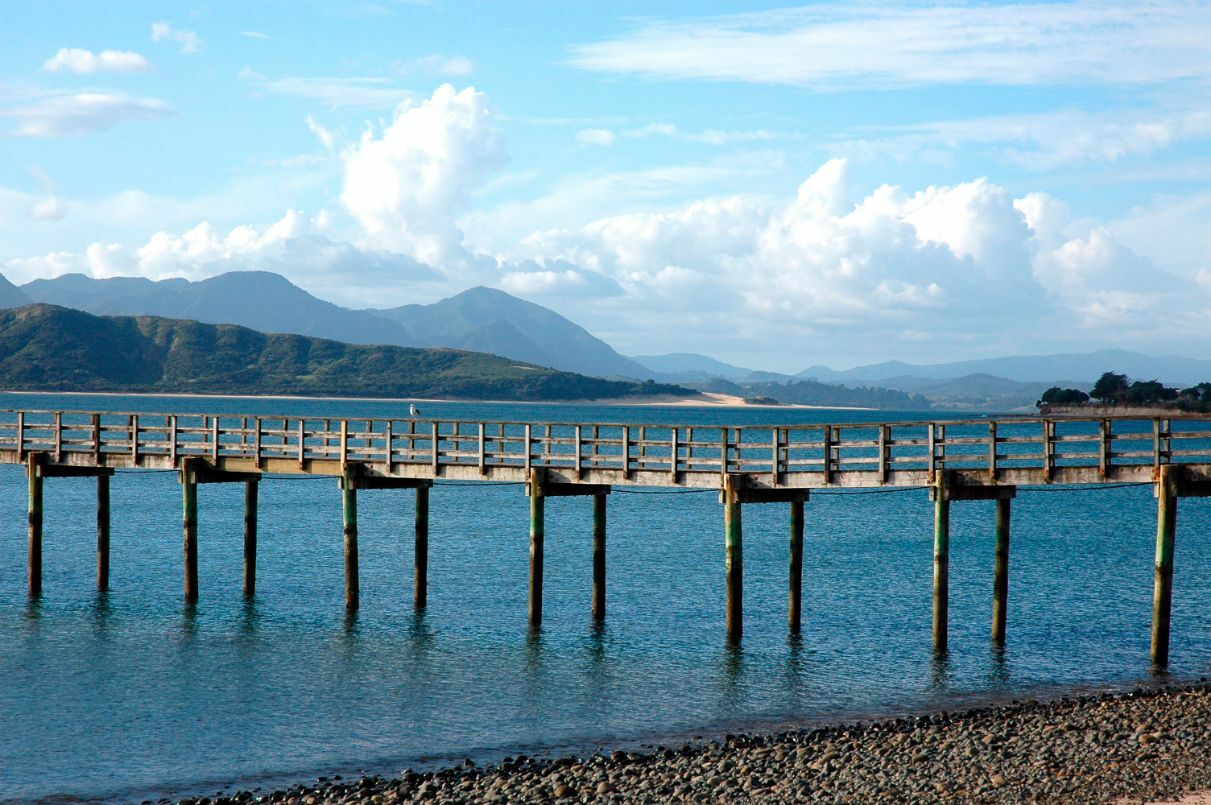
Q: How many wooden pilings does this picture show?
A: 13